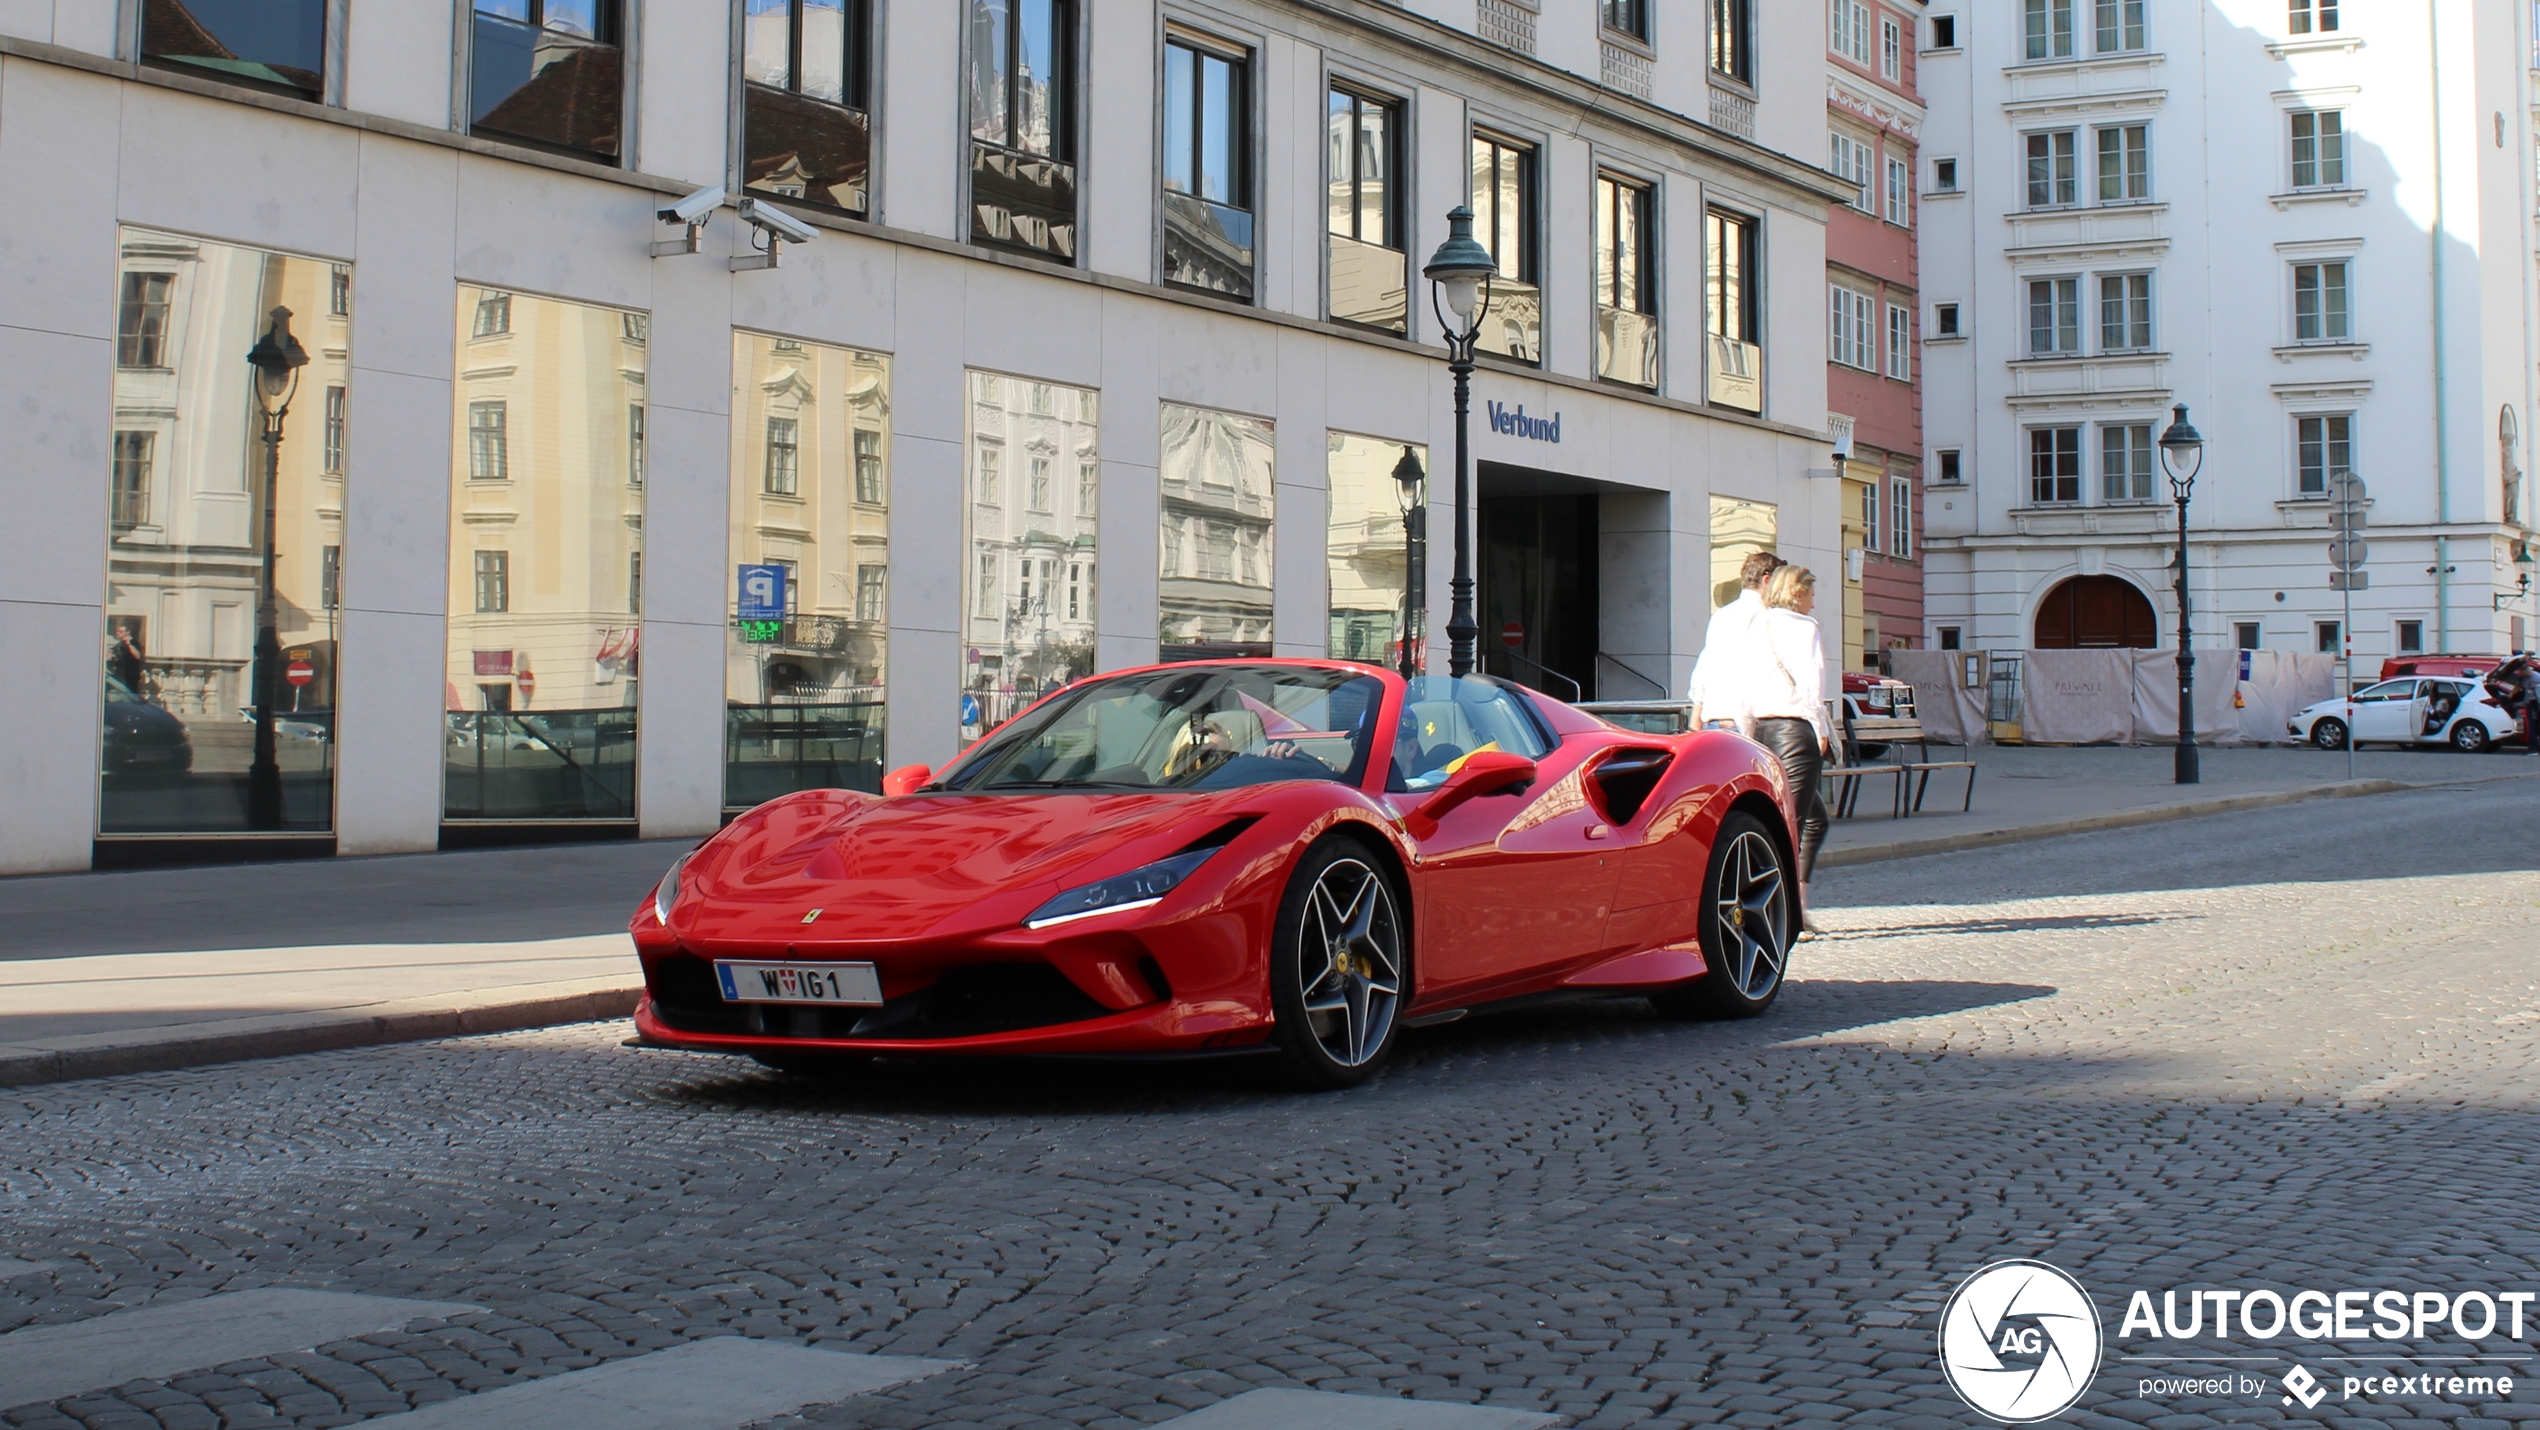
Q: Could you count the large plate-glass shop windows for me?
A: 7